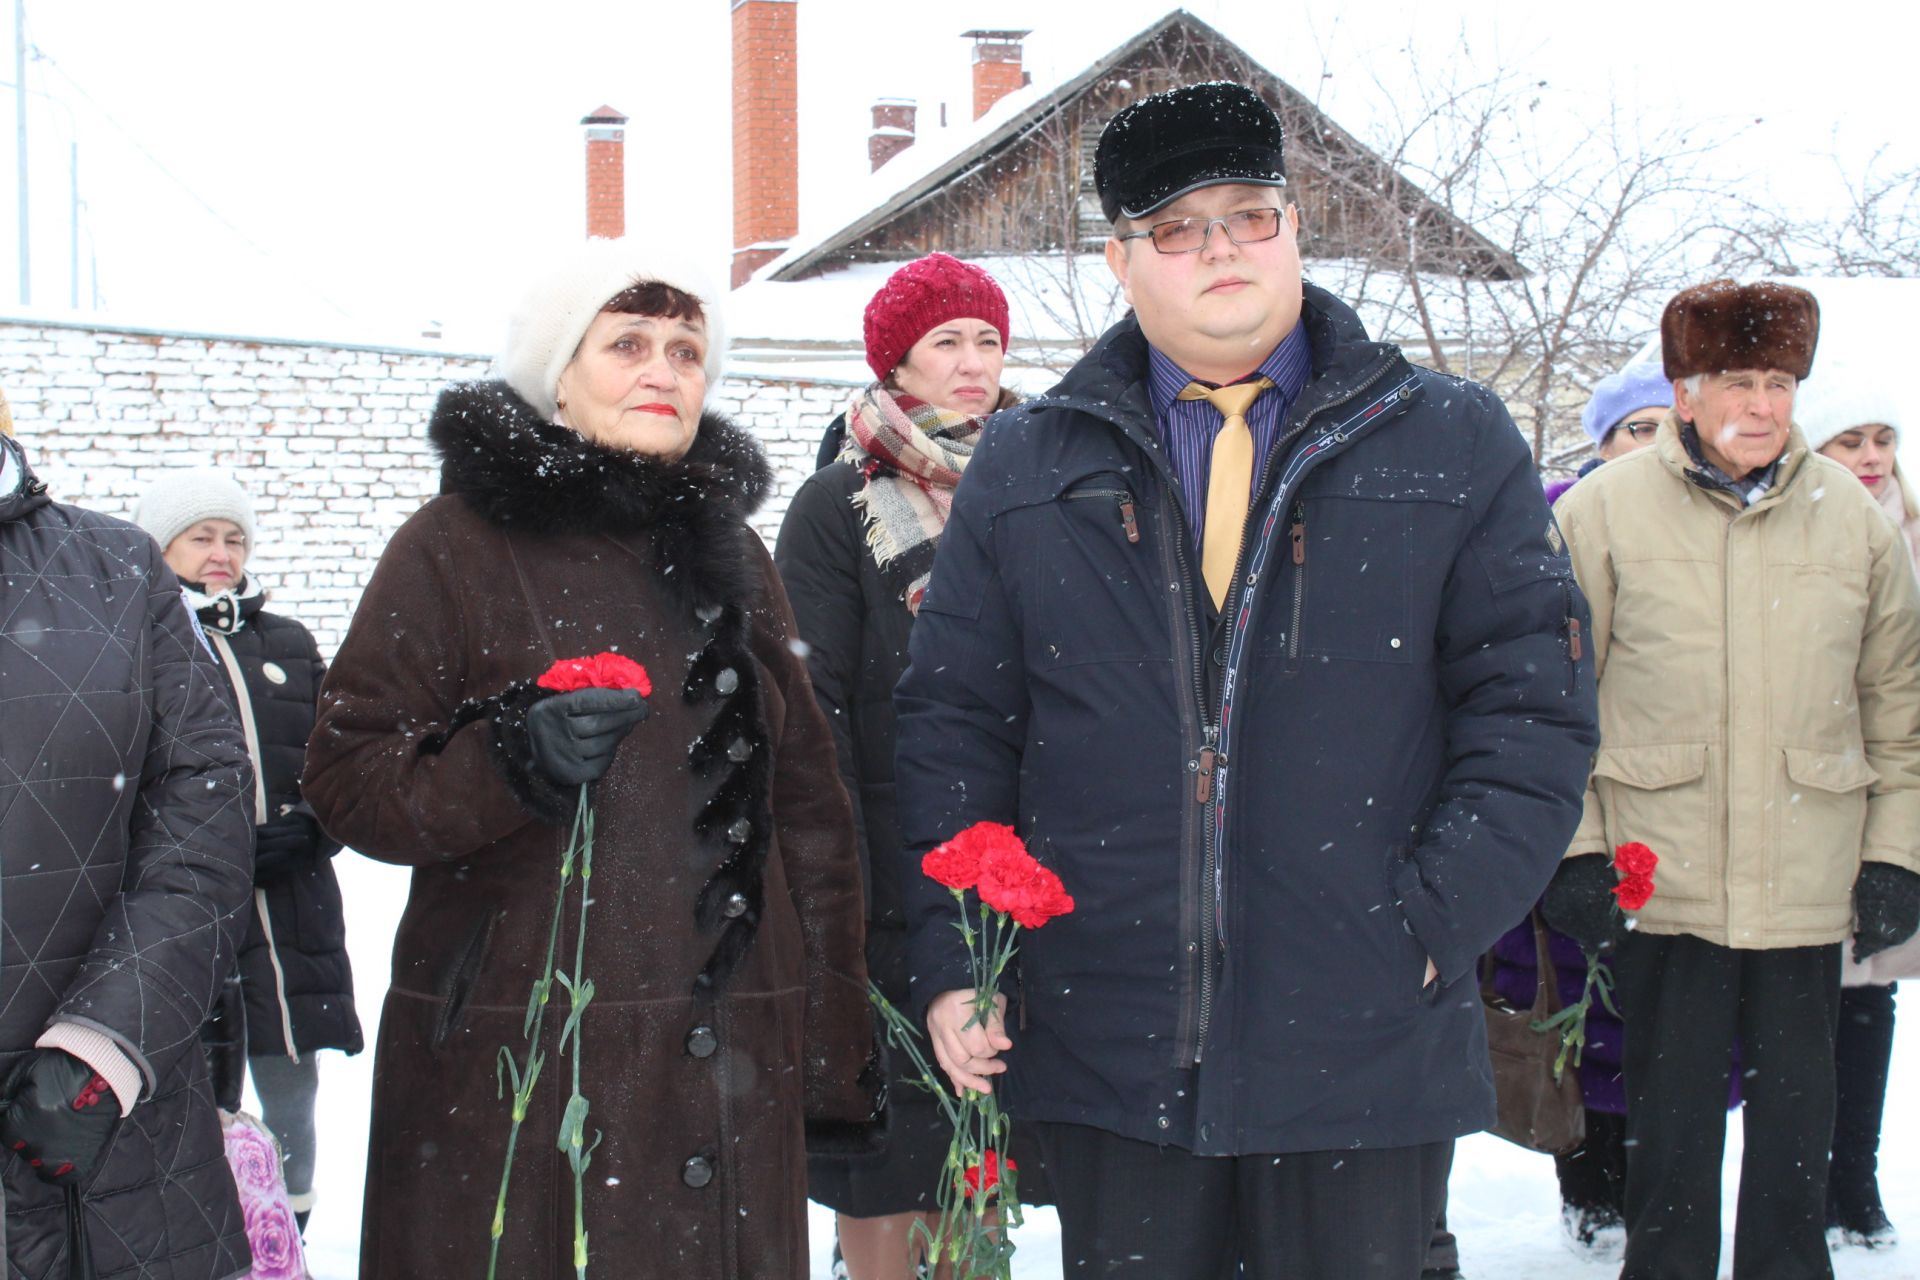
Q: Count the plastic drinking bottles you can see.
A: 0